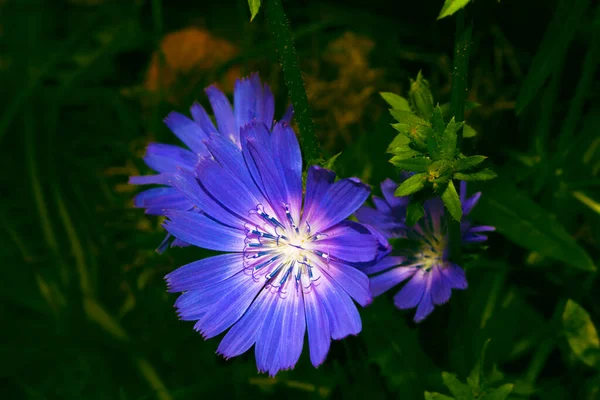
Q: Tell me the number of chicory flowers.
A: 3